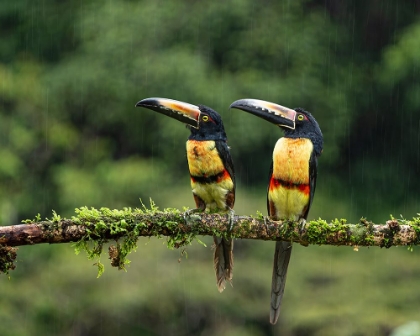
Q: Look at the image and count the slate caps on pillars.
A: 0